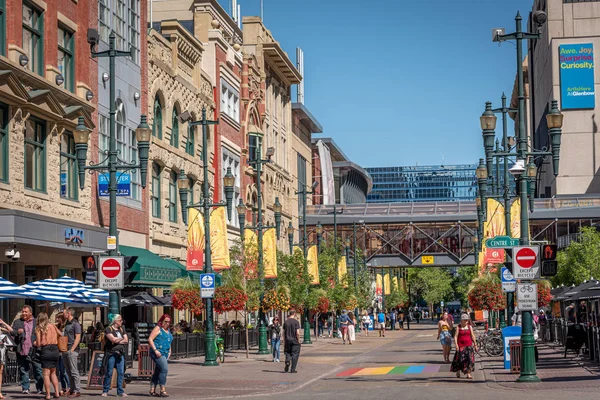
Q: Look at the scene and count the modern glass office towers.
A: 1